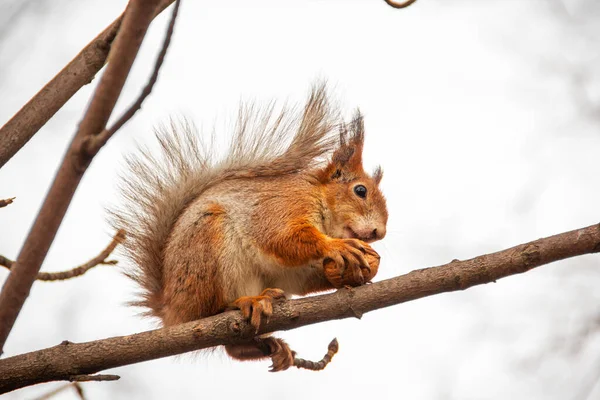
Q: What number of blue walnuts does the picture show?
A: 0